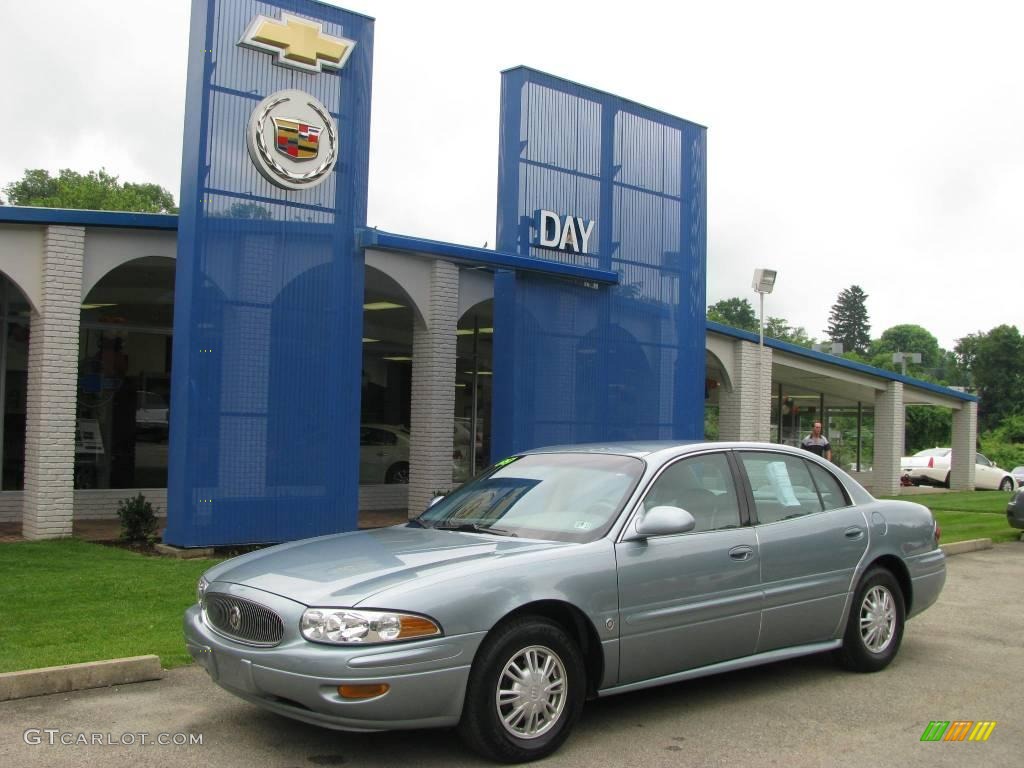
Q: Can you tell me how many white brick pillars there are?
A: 5